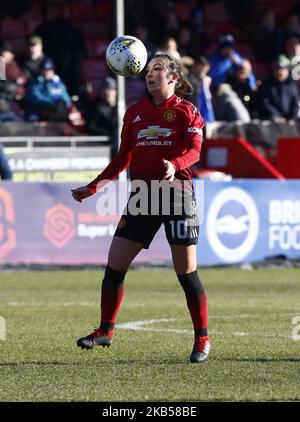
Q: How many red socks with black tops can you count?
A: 2